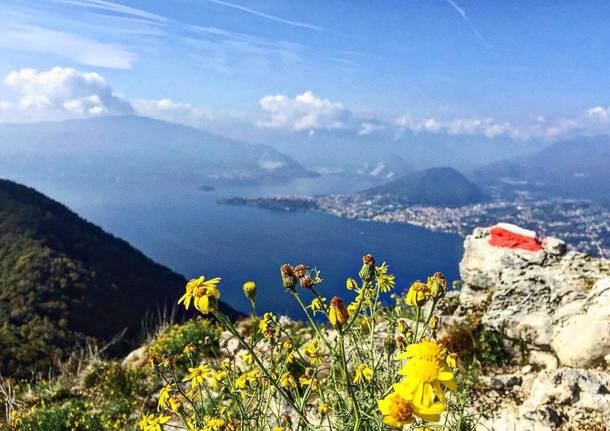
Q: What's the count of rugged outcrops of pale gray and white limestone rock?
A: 1